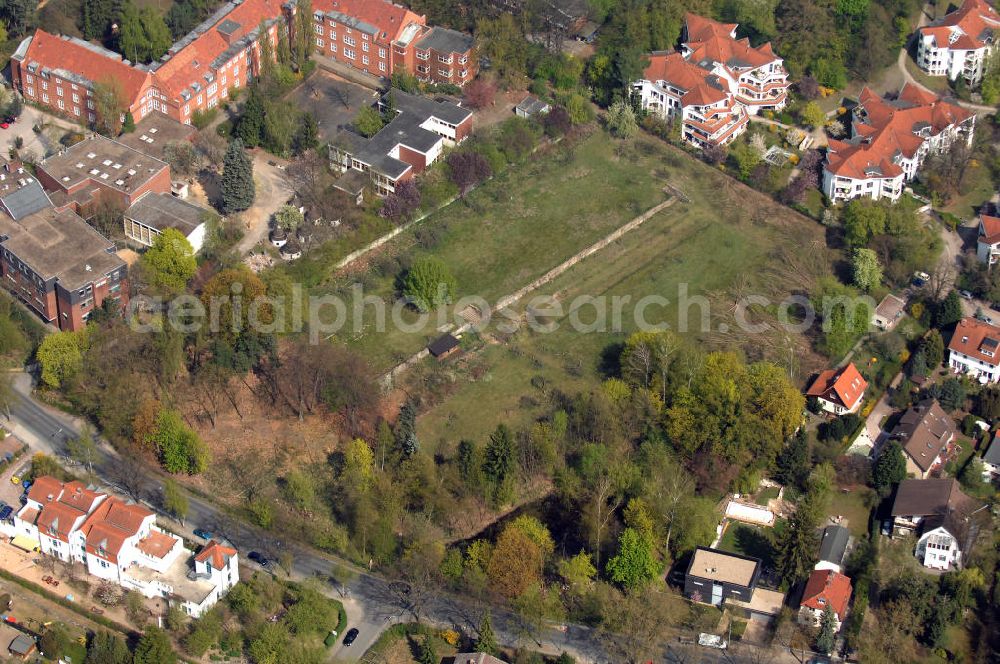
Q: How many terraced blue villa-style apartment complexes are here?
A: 0